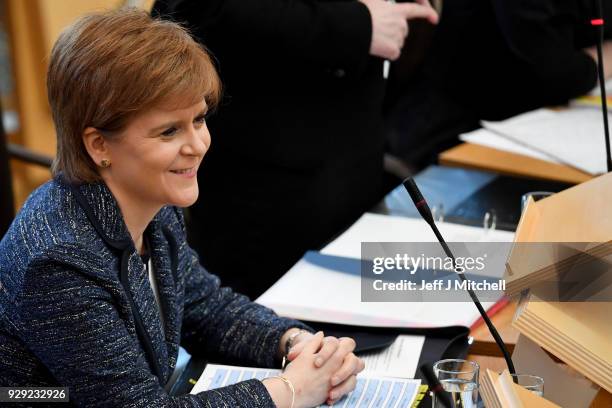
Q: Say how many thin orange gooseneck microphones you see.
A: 0